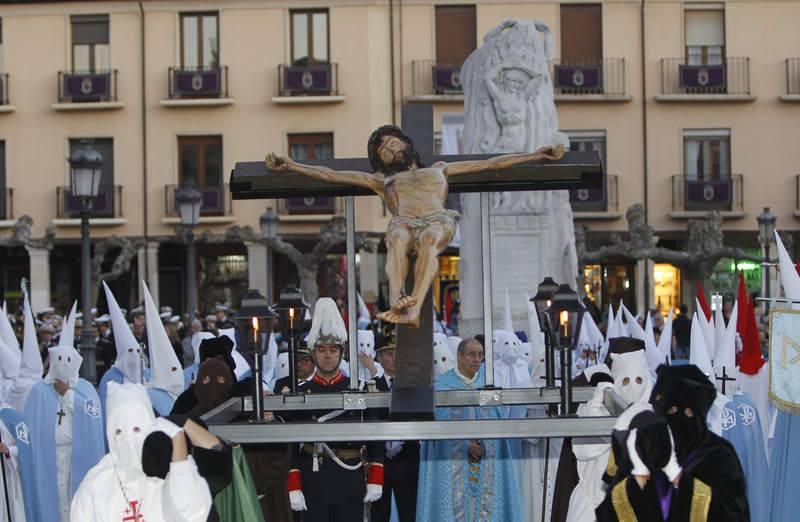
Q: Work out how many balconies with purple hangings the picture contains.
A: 11